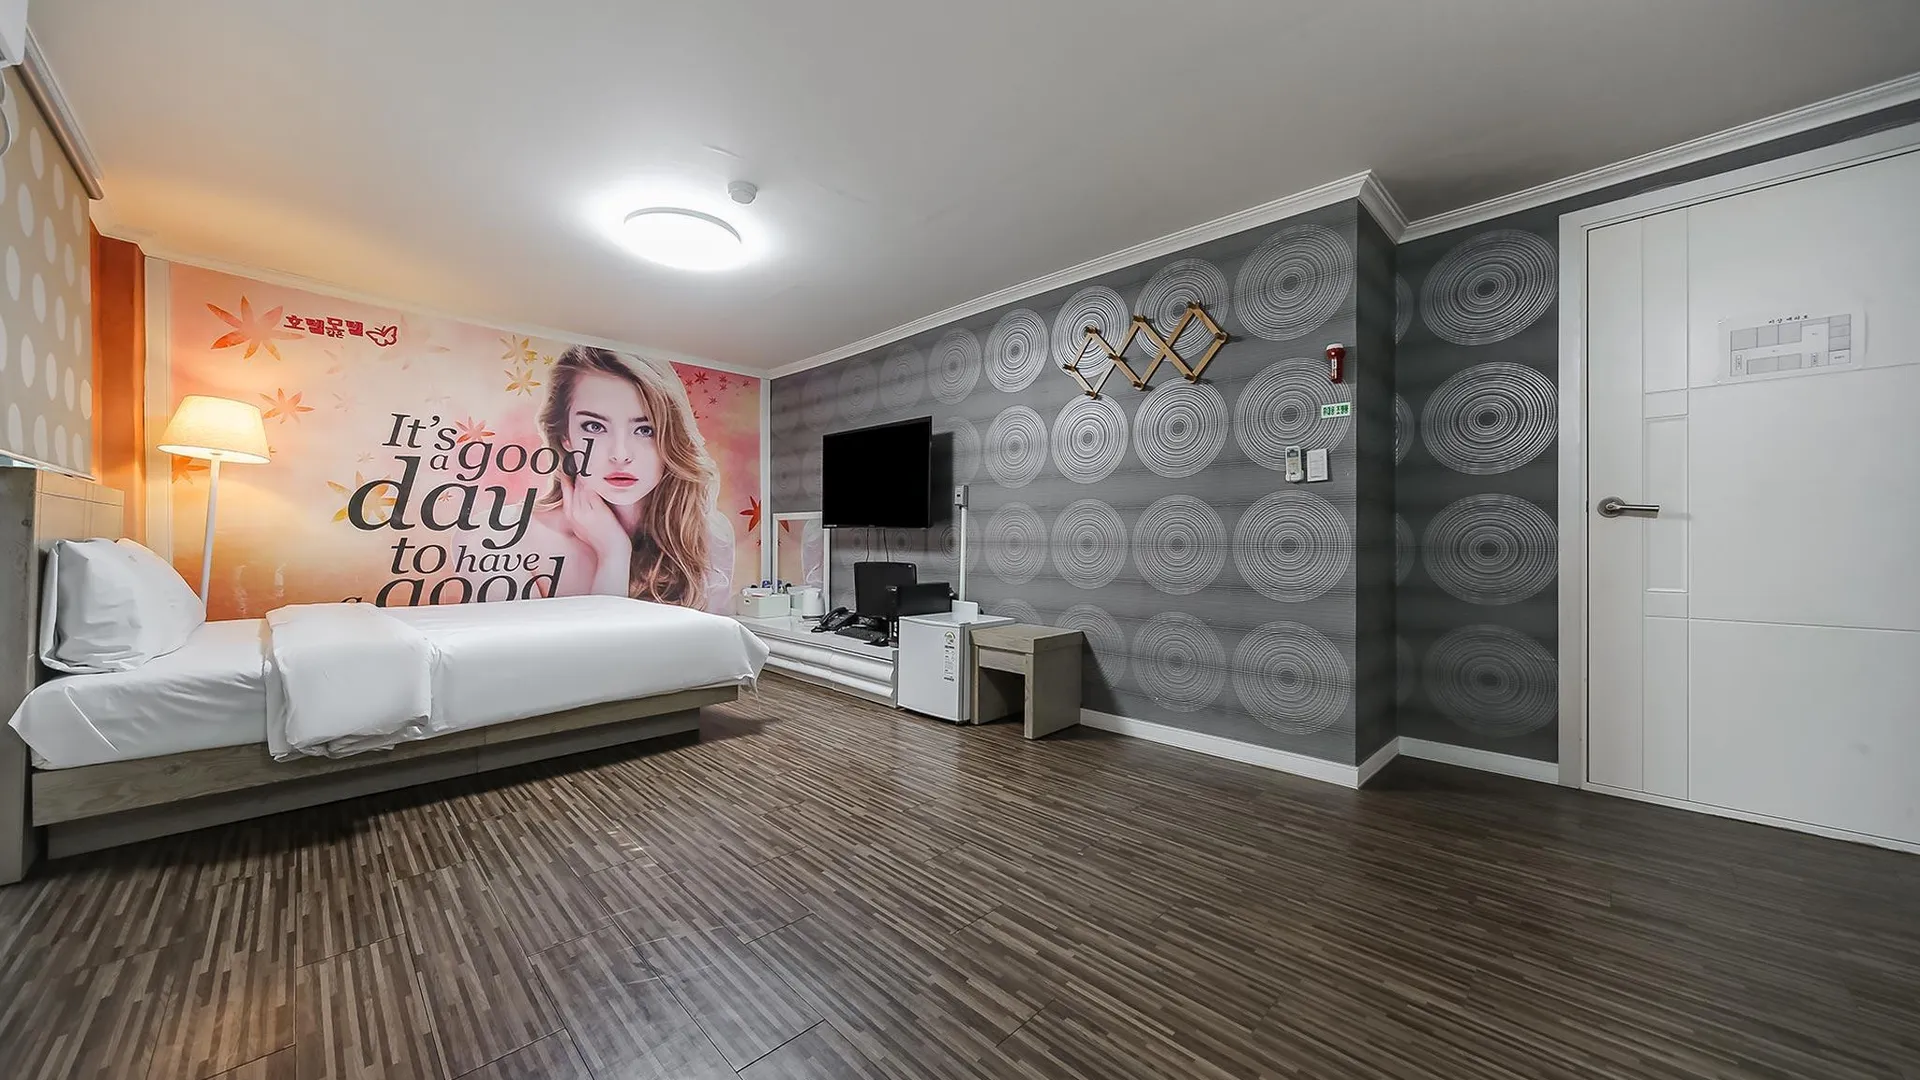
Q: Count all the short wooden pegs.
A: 9